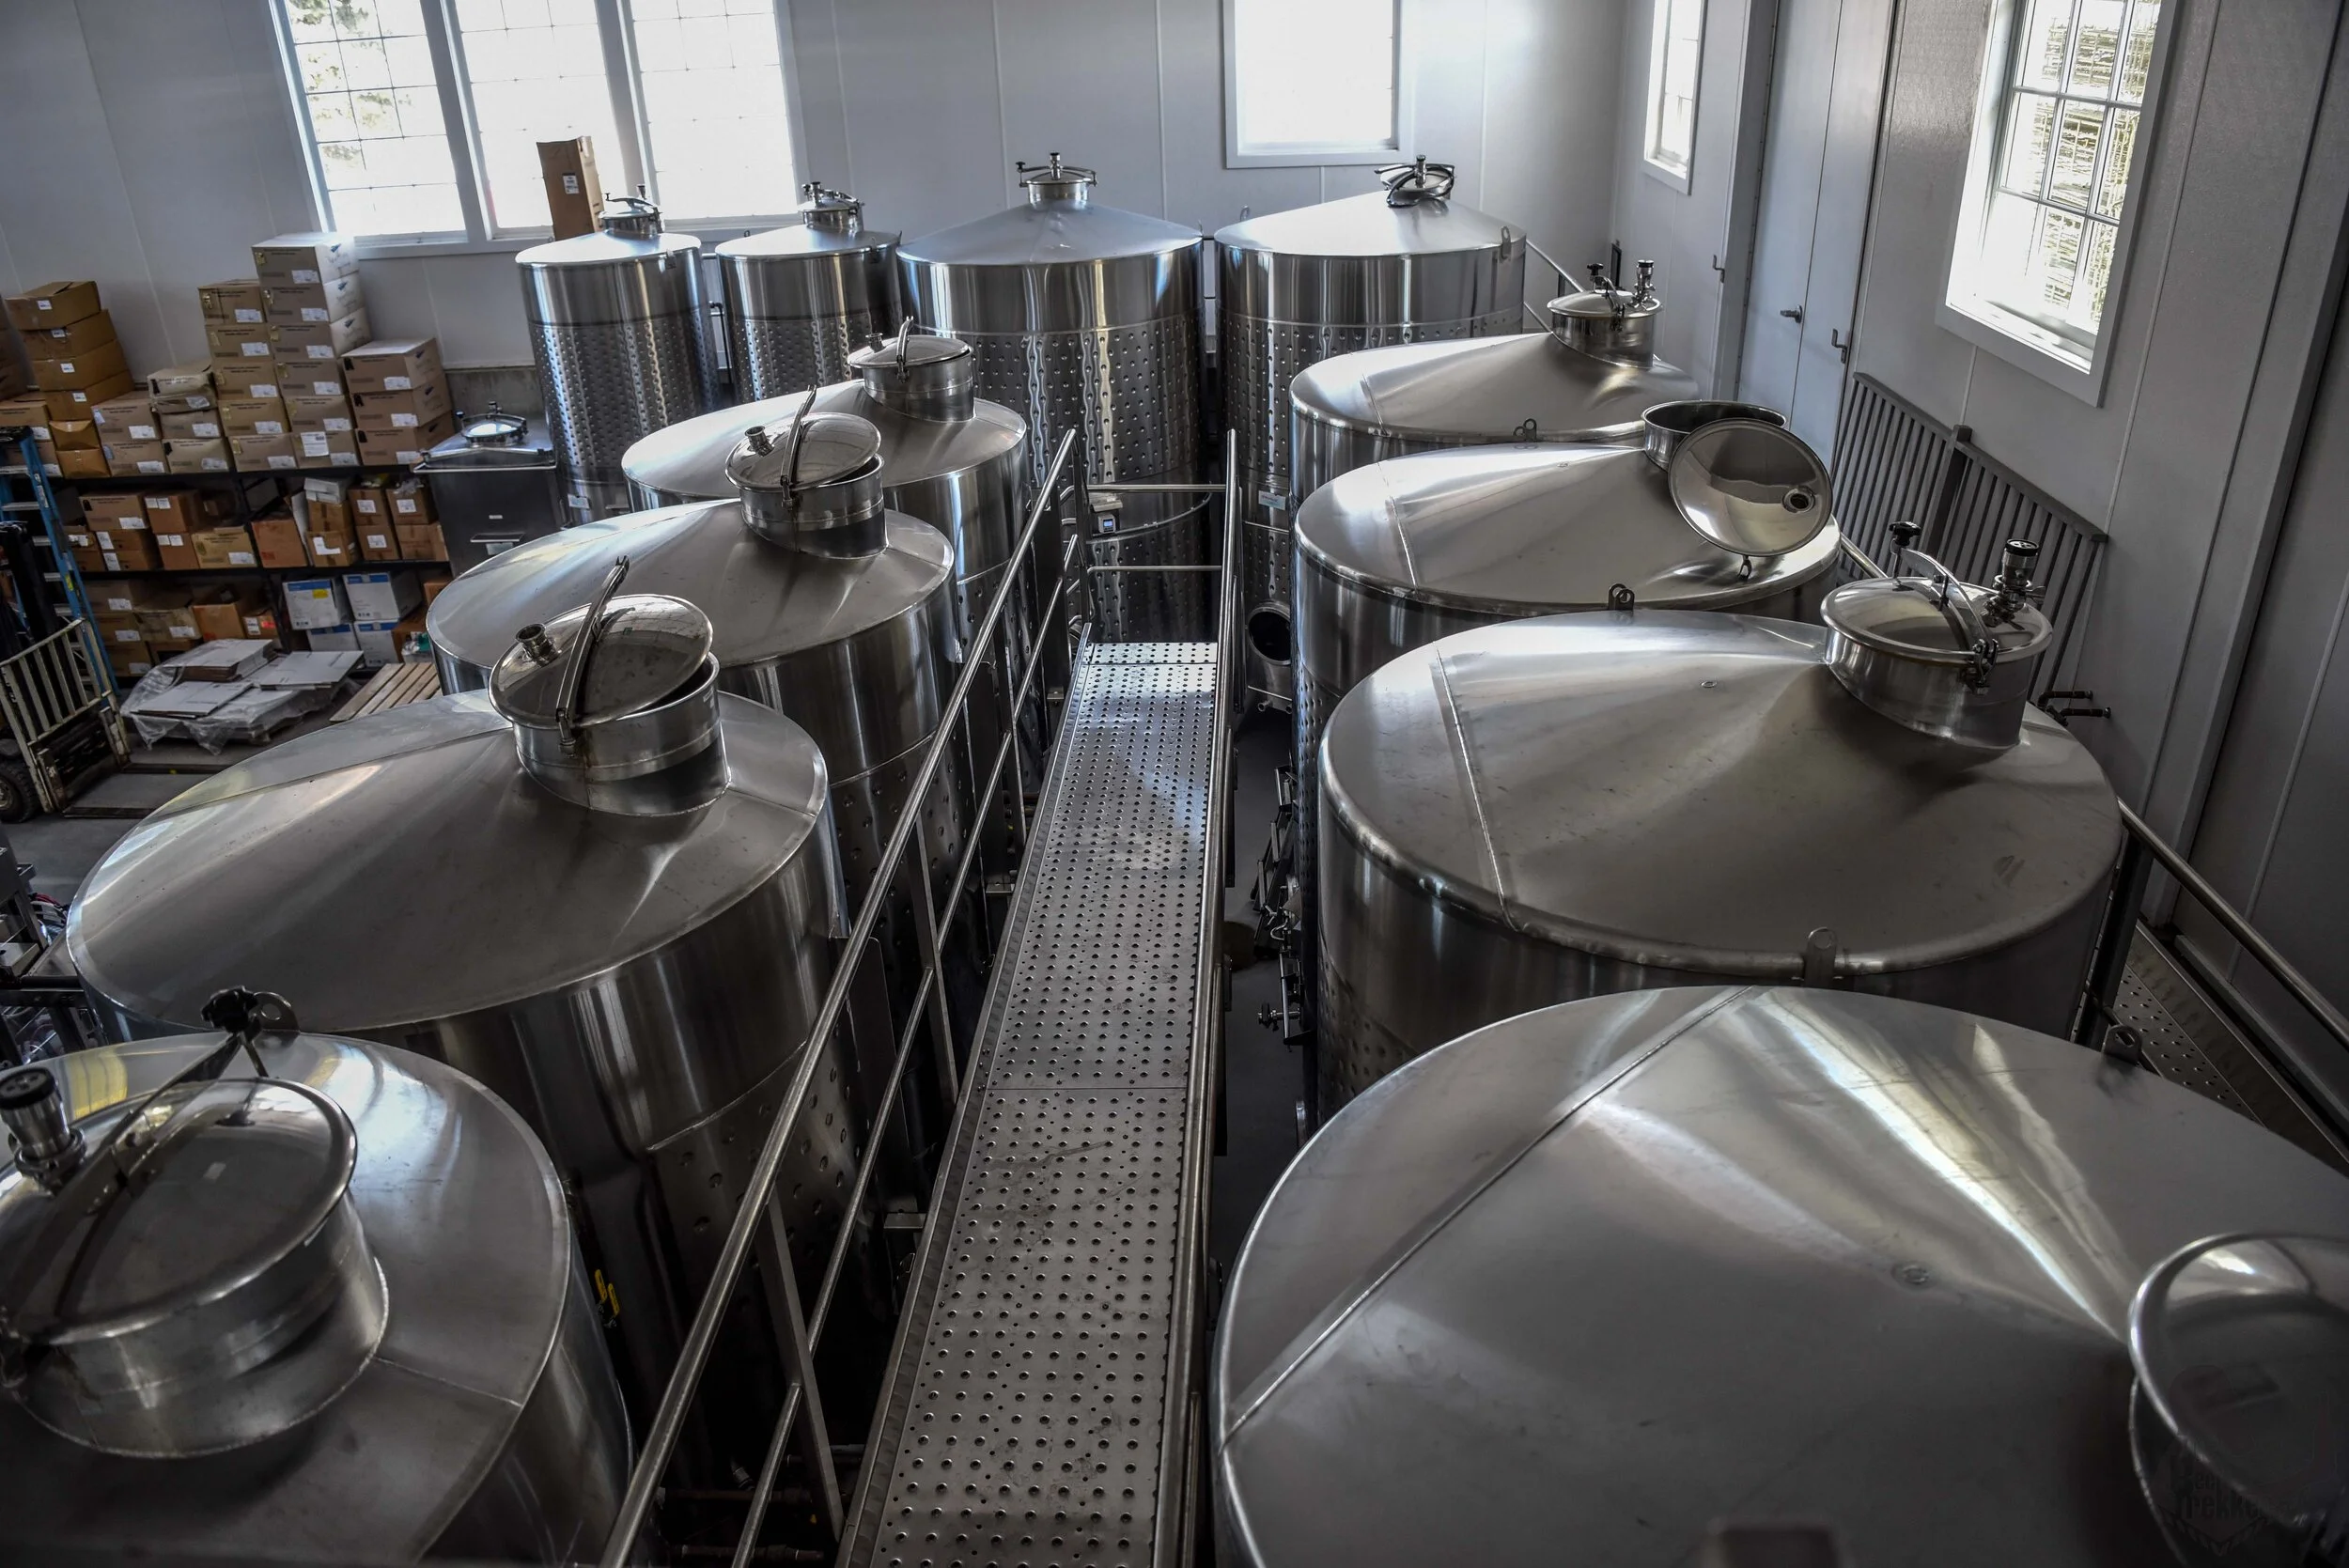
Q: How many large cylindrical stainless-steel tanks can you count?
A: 12